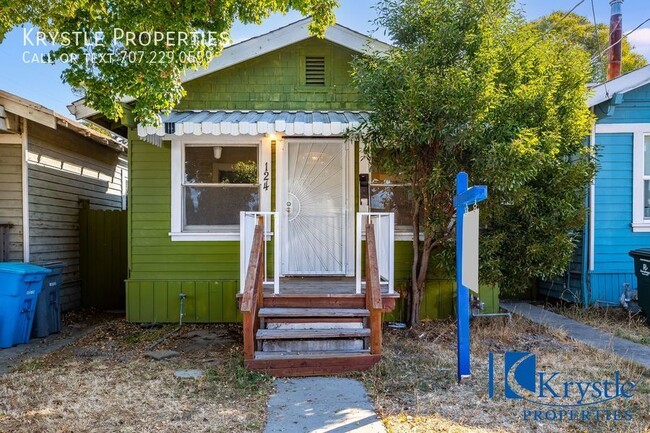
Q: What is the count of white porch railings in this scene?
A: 2